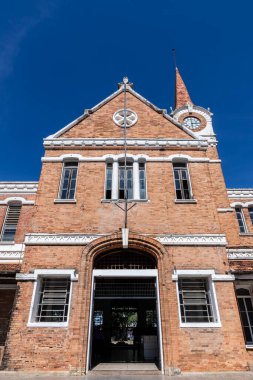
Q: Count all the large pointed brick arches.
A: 1